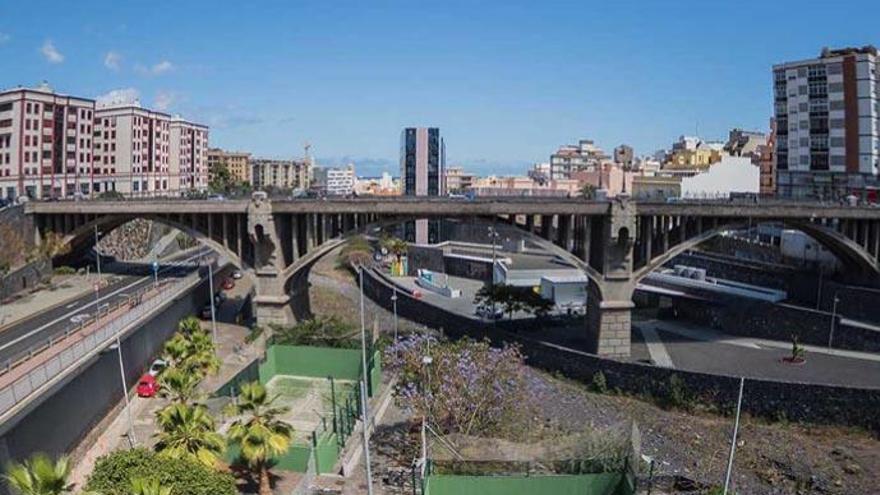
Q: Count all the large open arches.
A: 3